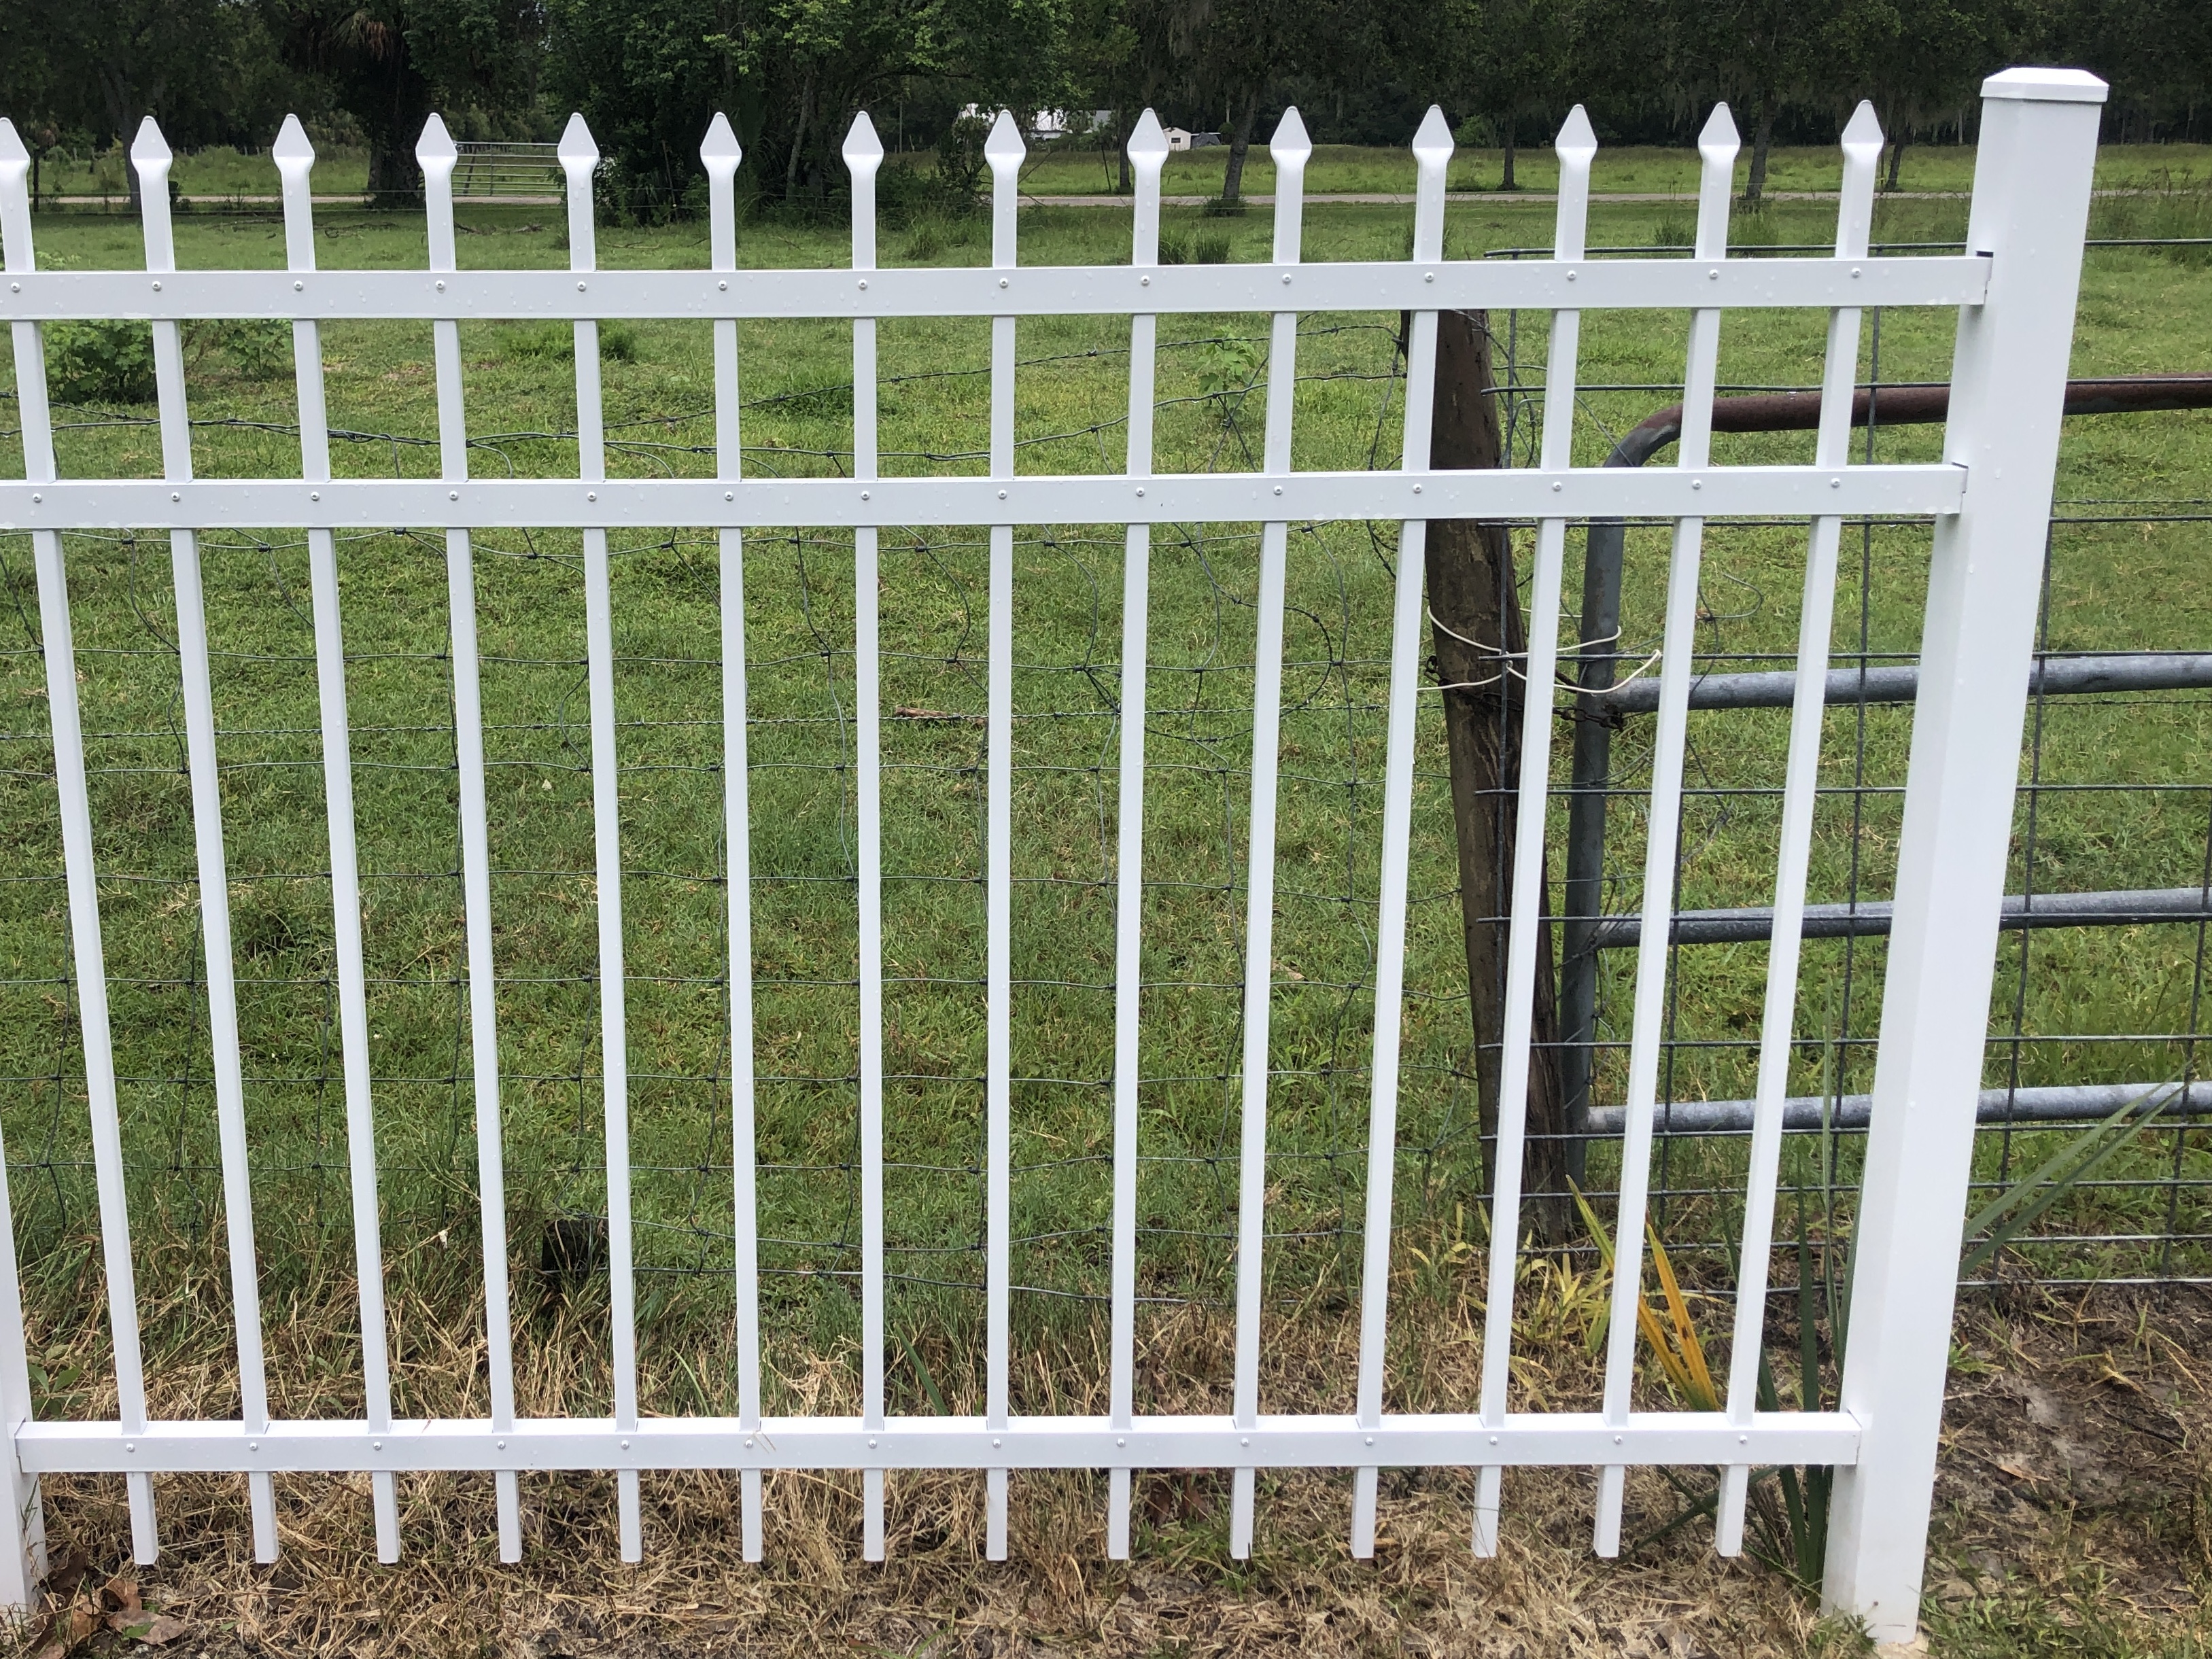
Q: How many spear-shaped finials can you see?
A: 14